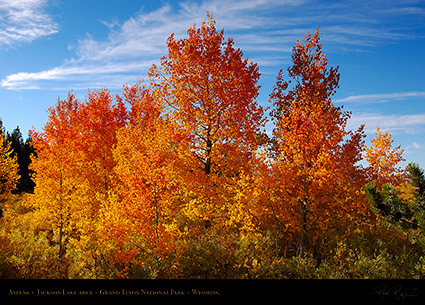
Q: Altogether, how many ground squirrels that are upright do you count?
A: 0